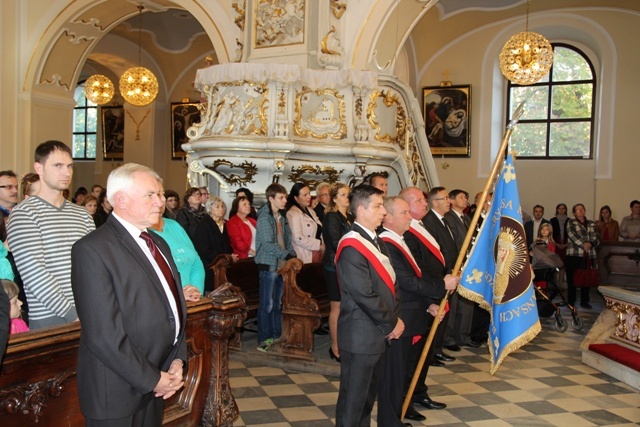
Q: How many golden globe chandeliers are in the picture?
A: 3